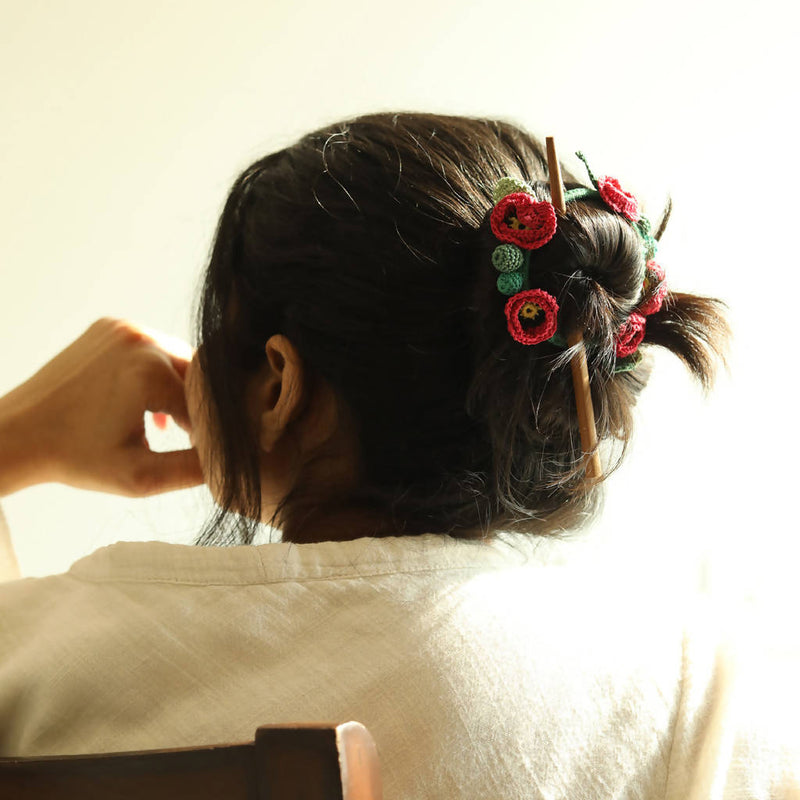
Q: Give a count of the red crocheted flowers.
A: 5